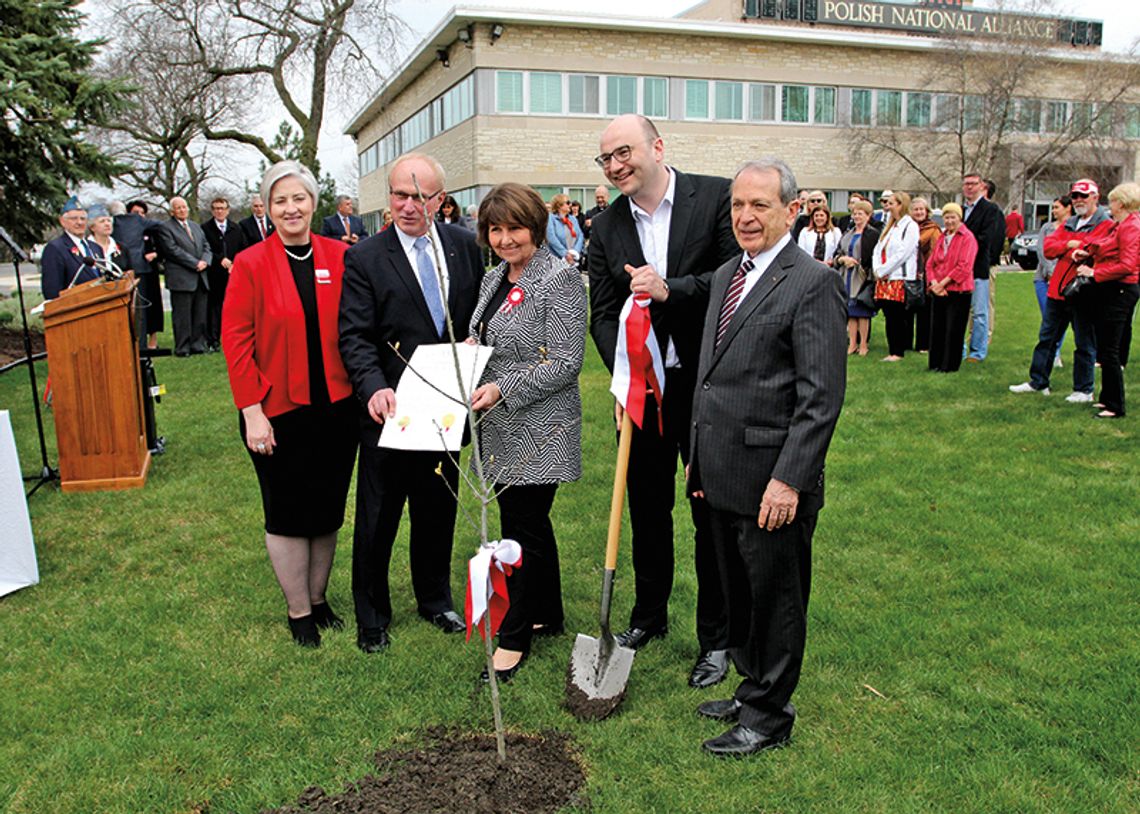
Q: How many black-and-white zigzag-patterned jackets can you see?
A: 1